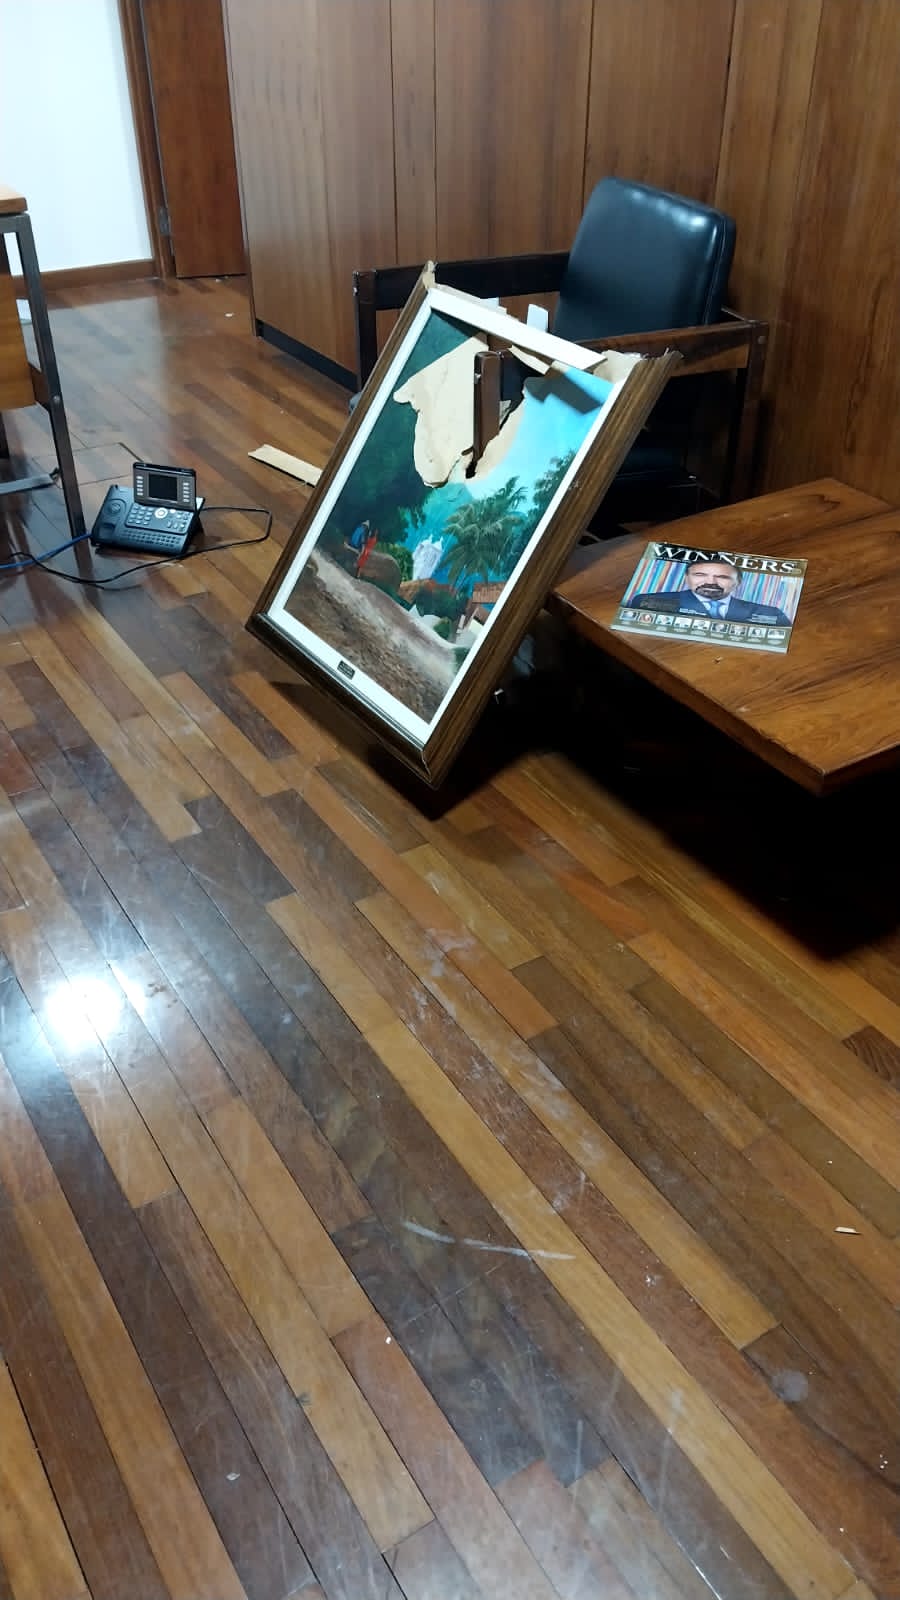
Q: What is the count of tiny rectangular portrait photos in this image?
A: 9